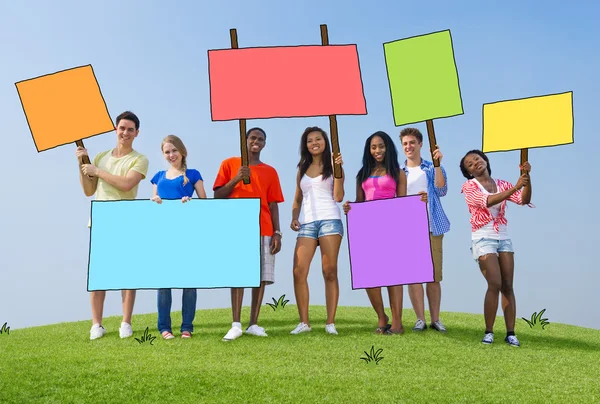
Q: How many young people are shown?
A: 7